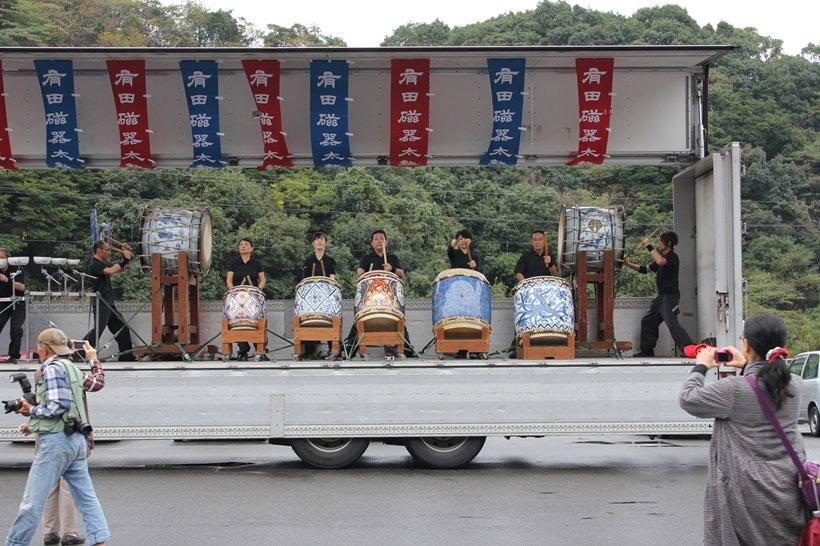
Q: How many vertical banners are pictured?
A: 9